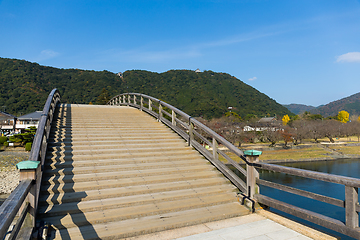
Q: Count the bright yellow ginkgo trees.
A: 2